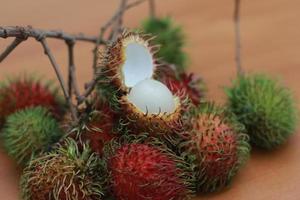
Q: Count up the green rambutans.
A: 3